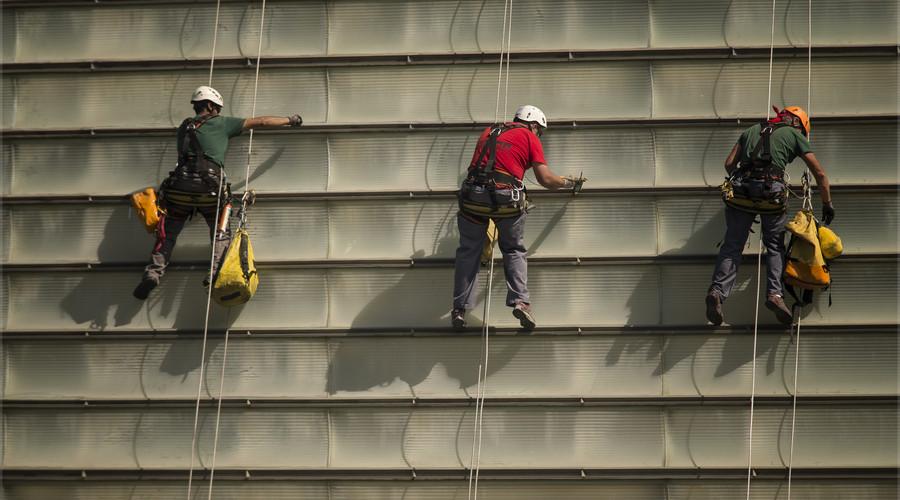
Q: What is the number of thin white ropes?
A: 6